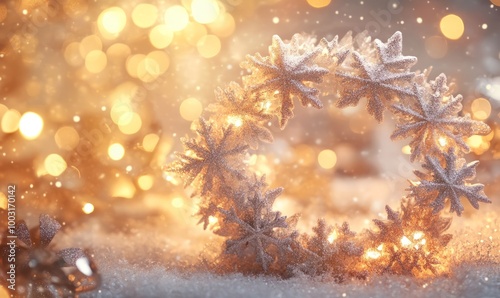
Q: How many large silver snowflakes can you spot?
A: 6